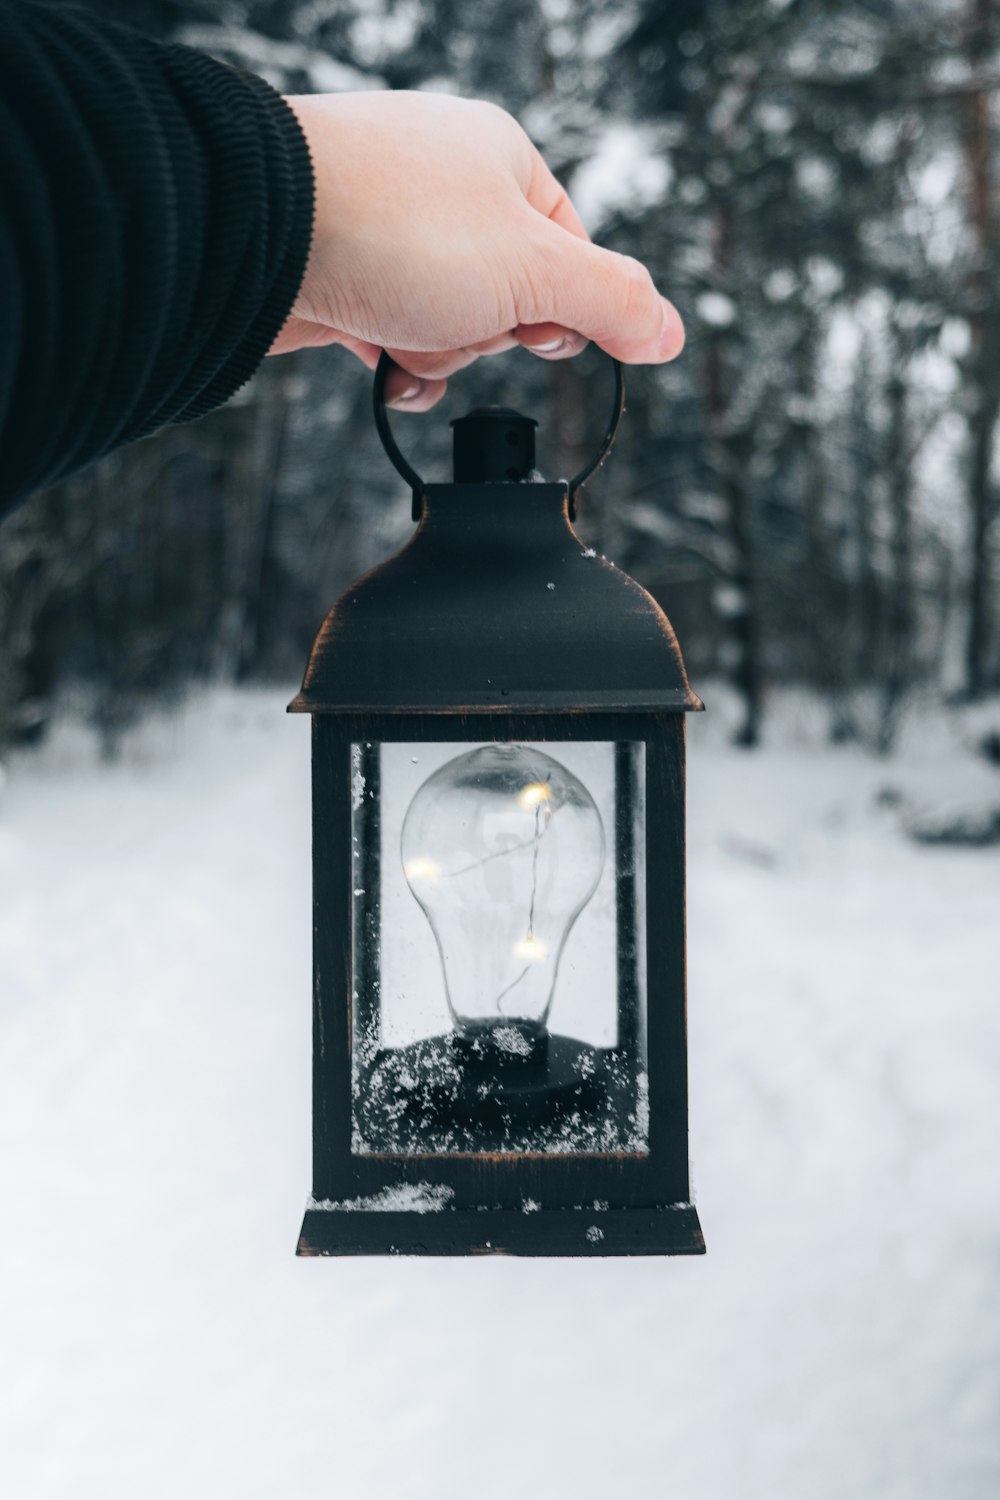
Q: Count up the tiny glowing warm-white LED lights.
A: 3